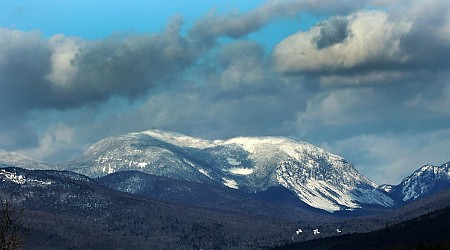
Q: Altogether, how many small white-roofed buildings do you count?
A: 3